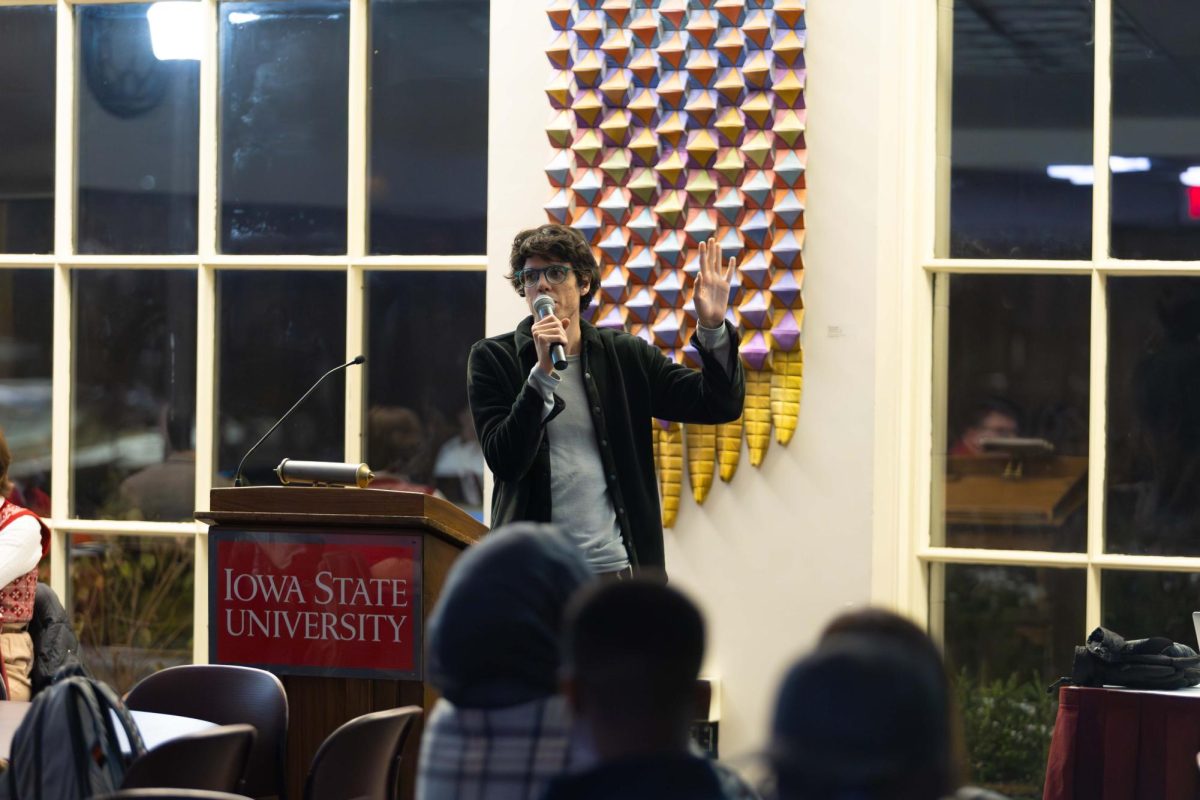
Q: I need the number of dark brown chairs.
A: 4